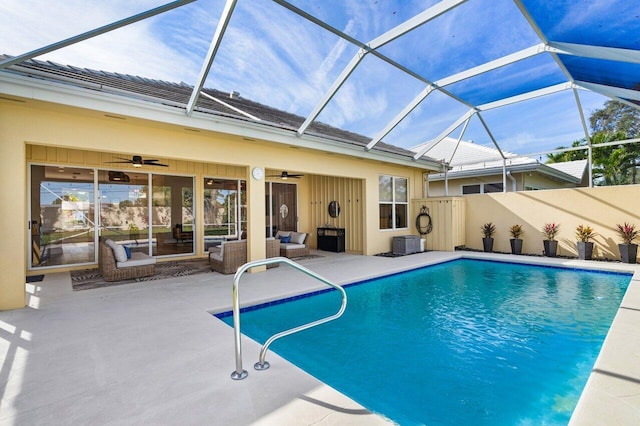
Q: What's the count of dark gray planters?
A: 5